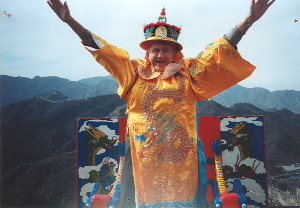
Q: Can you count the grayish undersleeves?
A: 2